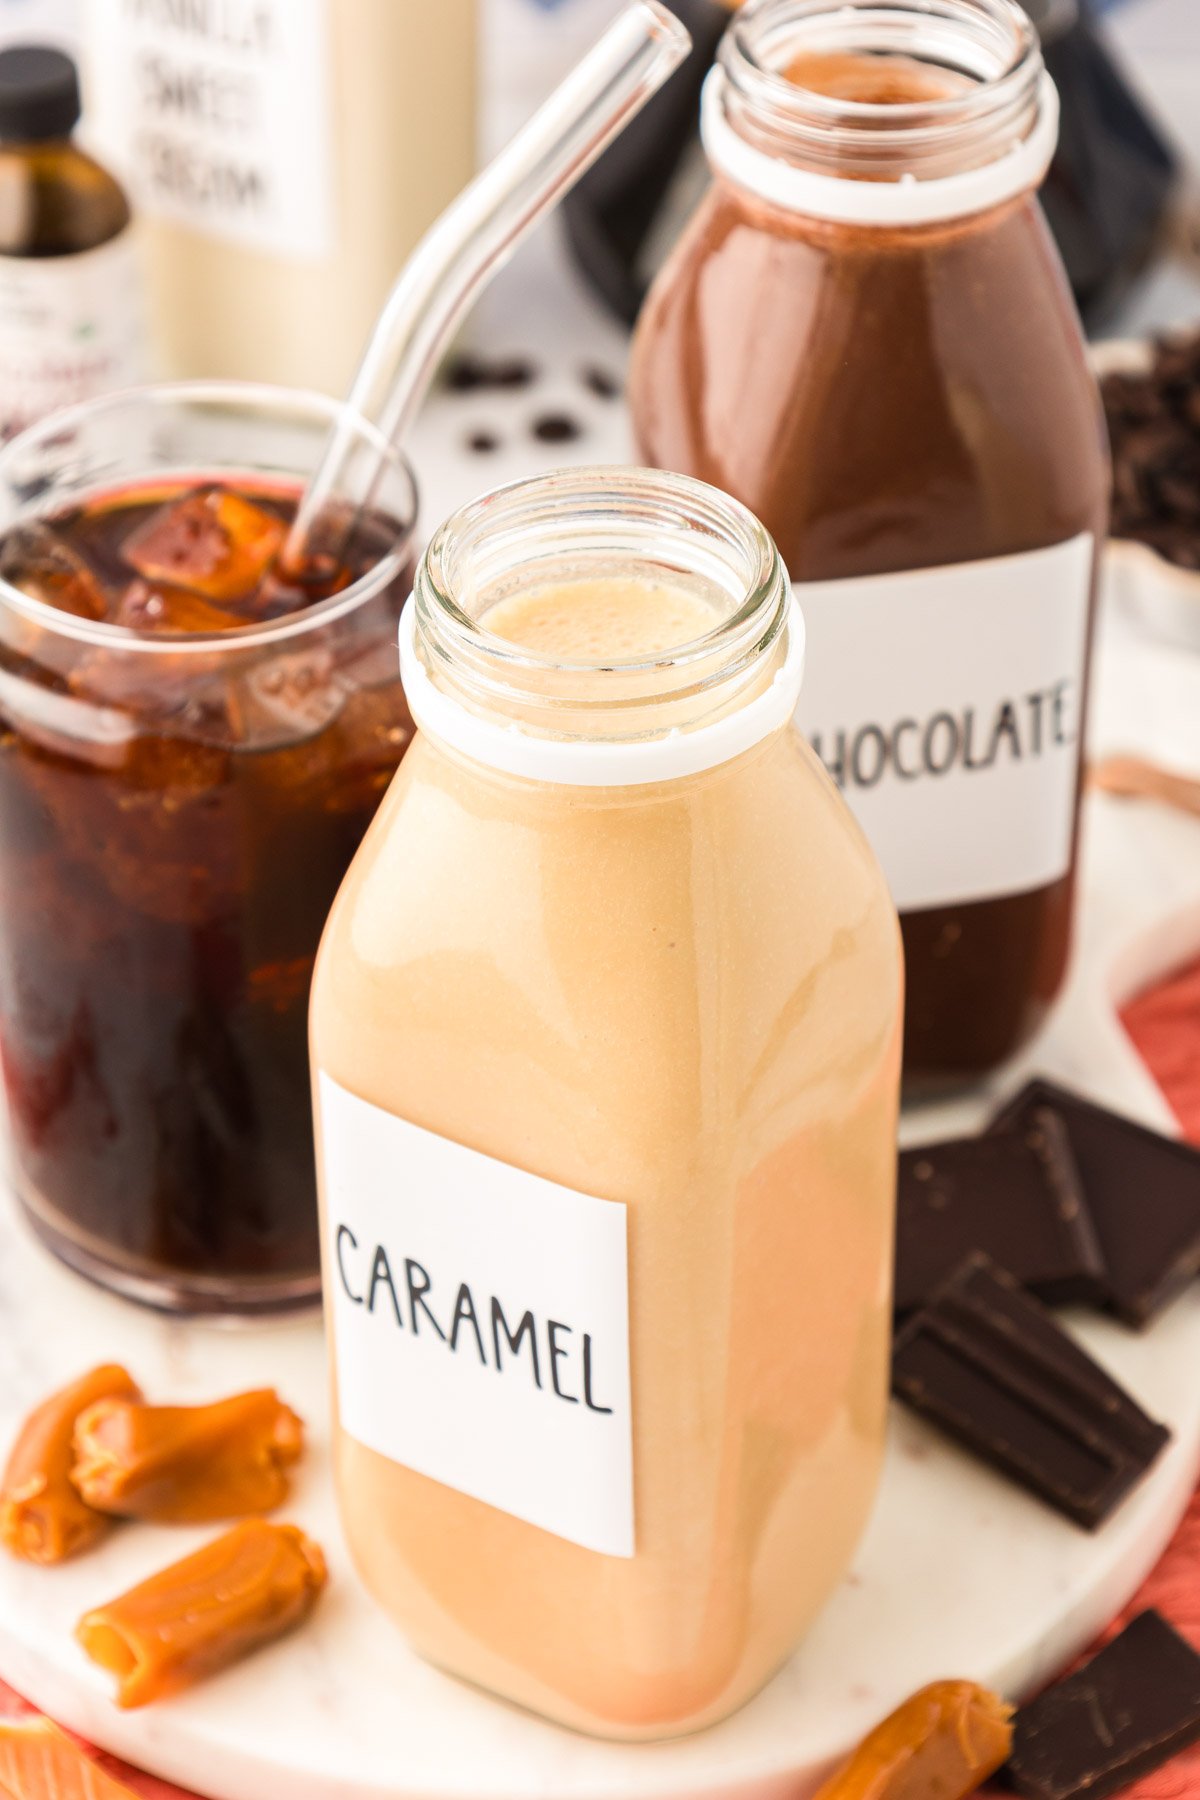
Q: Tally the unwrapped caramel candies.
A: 4